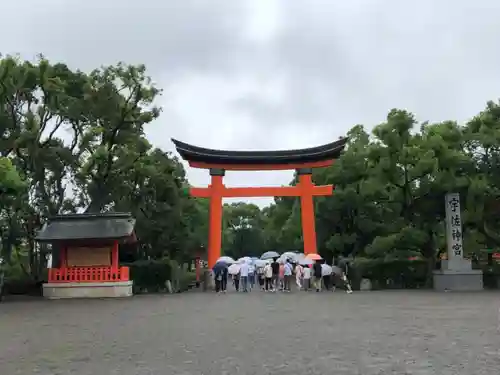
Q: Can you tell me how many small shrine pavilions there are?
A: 1